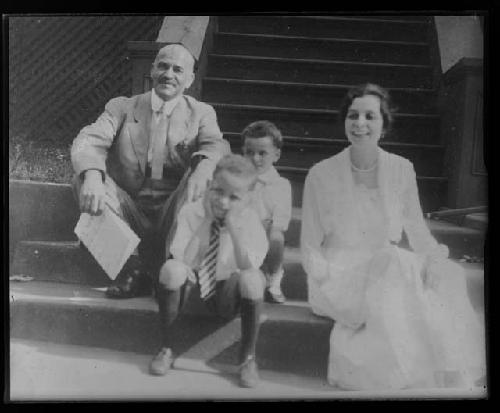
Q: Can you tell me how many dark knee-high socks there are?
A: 2